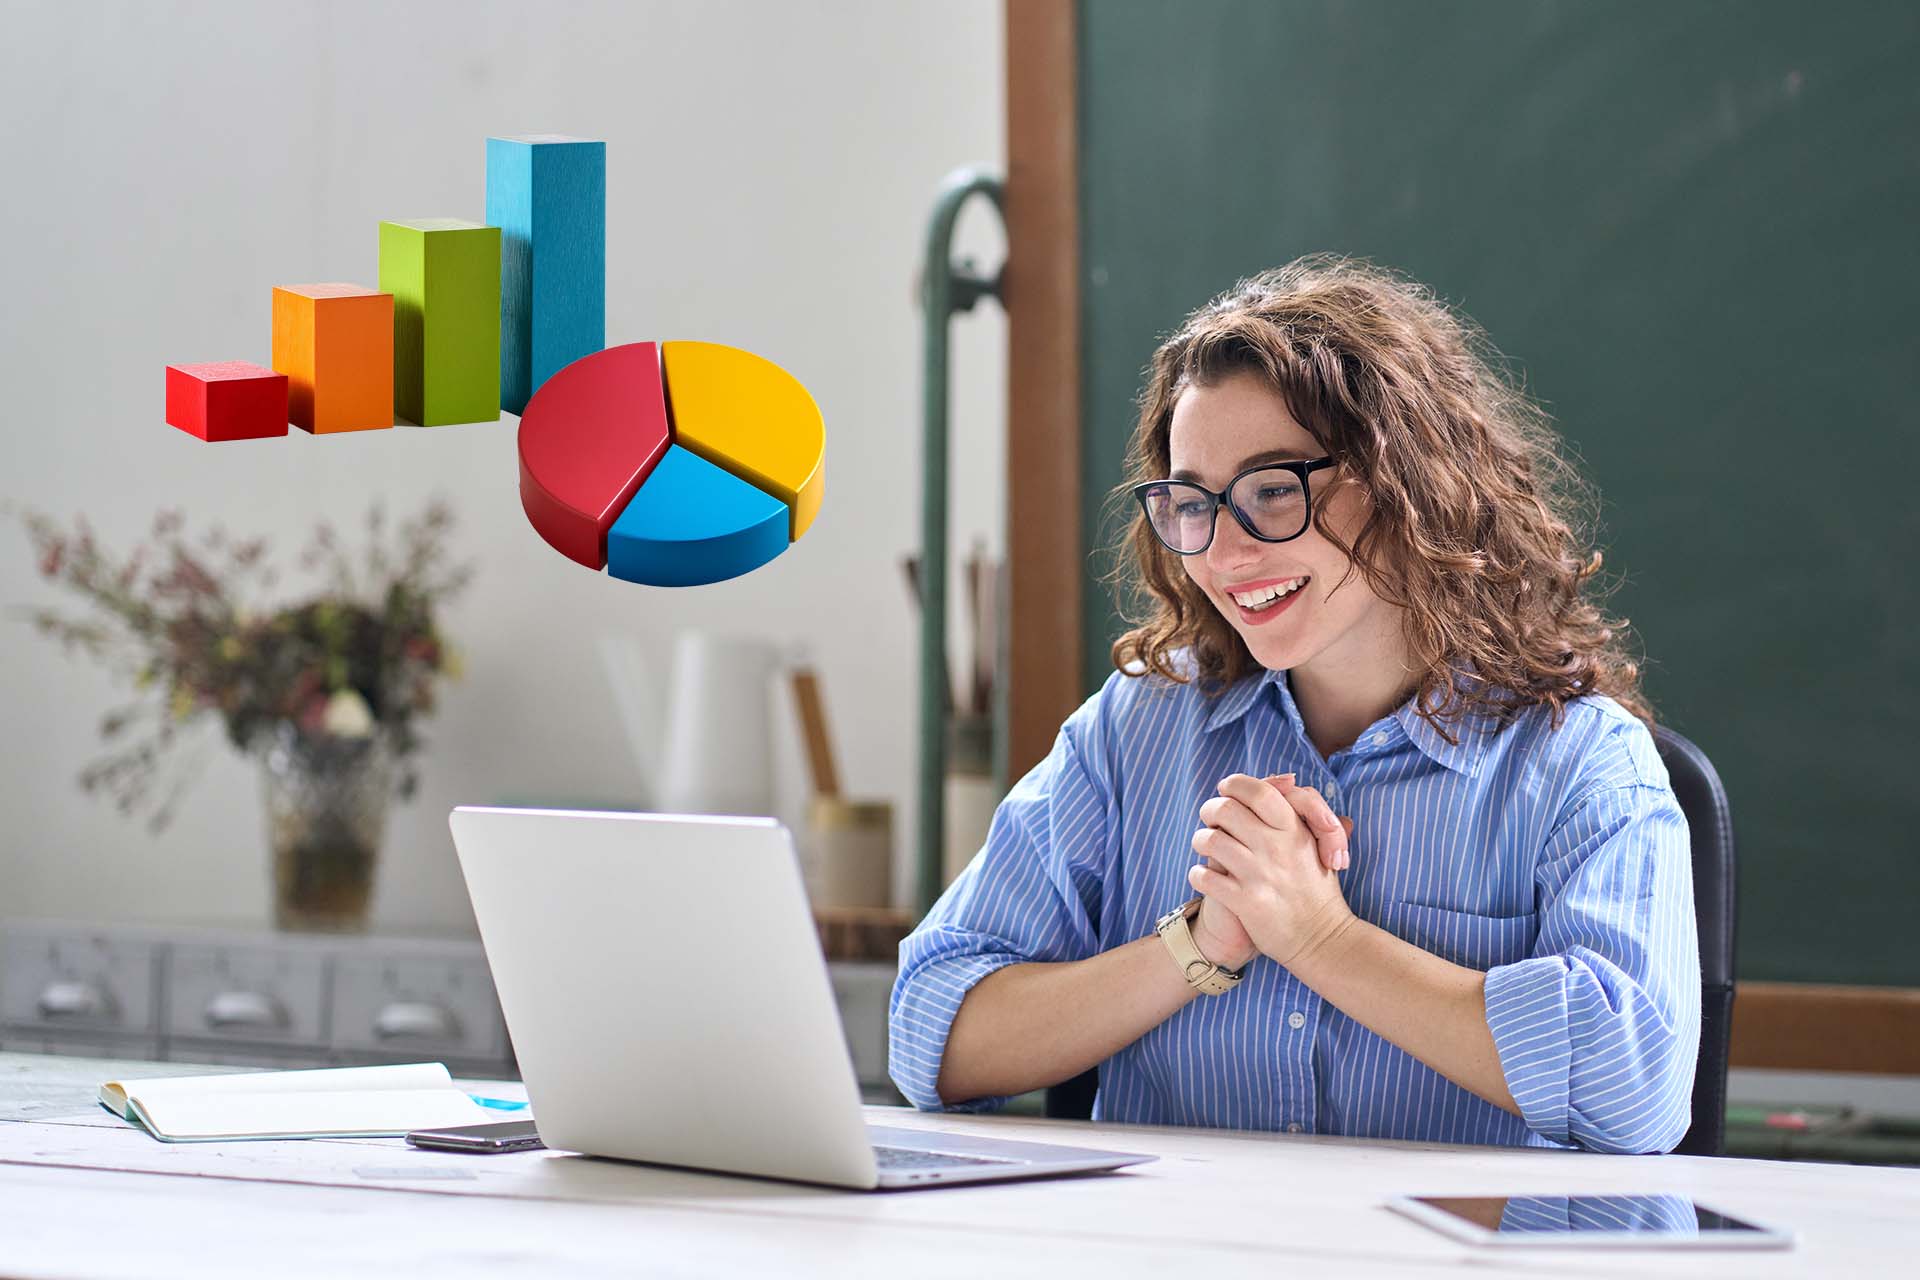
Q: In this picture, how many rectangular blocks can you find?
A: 4